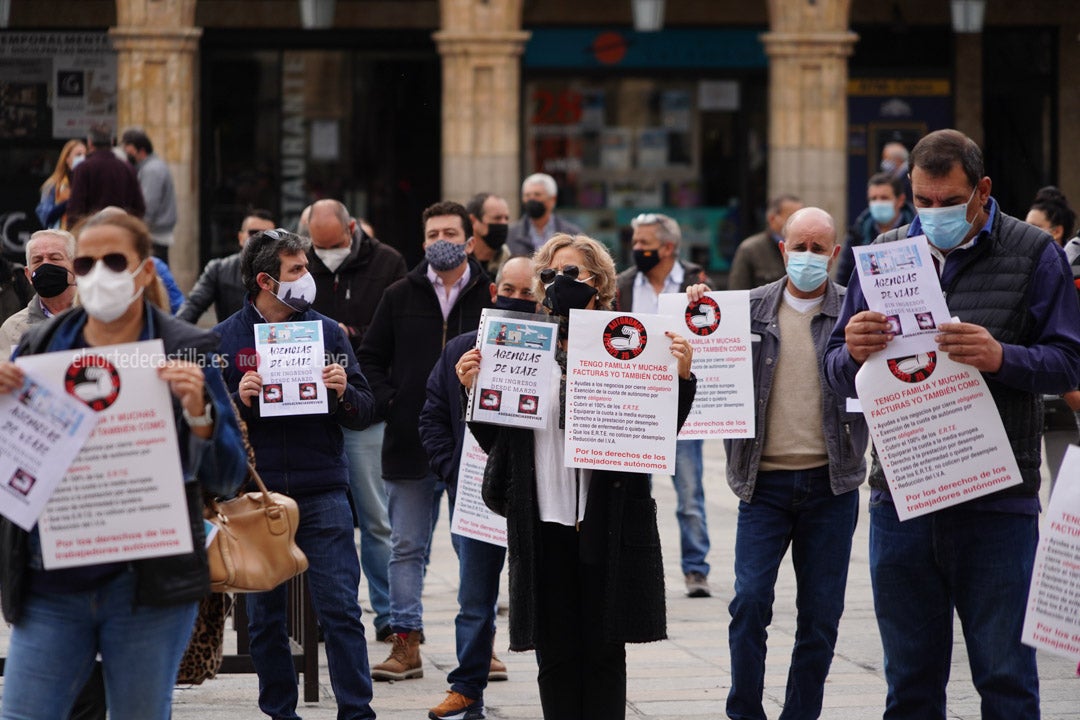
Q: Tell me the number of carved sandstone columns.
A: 3